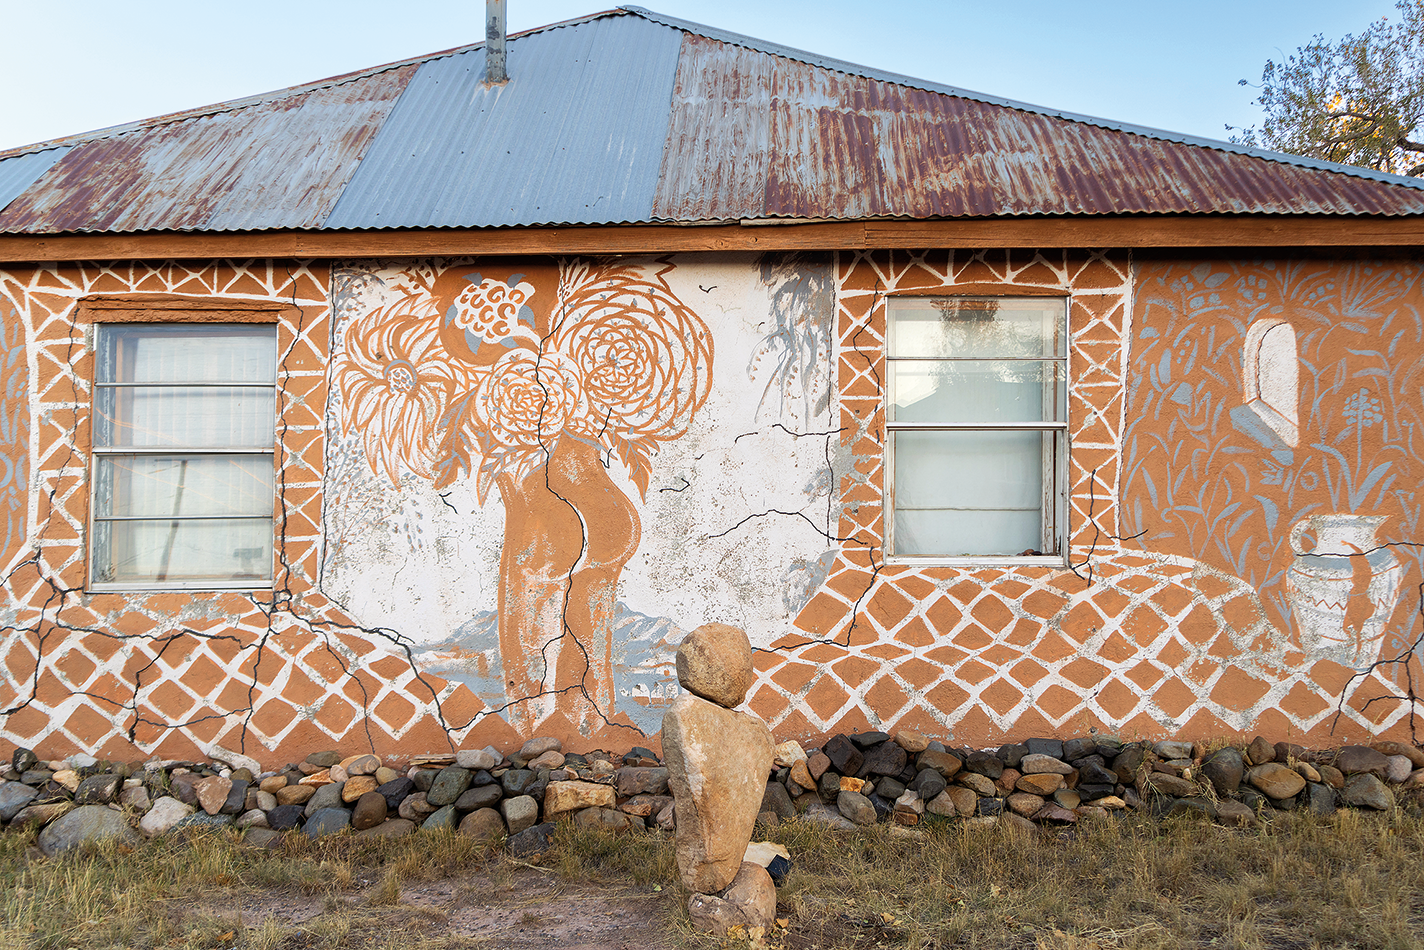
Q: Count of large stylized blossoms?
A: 4